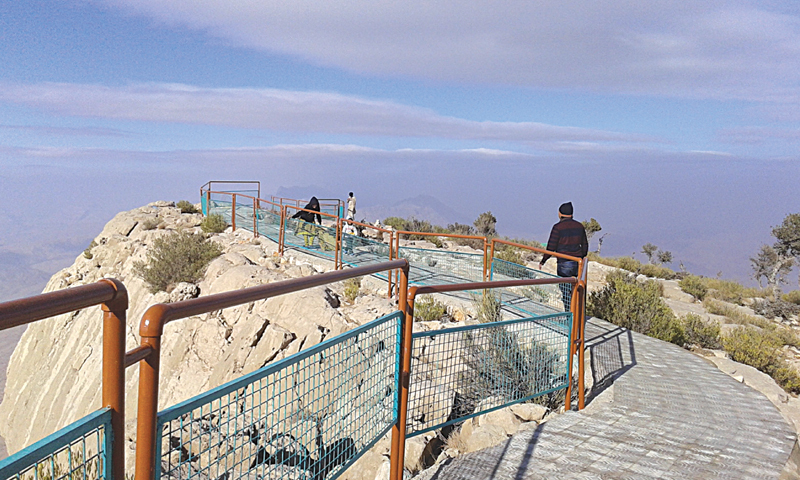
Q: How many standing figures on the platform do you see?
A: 4